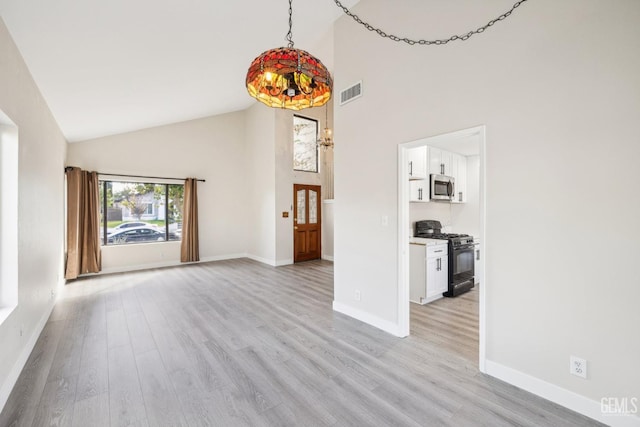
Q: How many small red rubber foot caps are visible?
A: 0